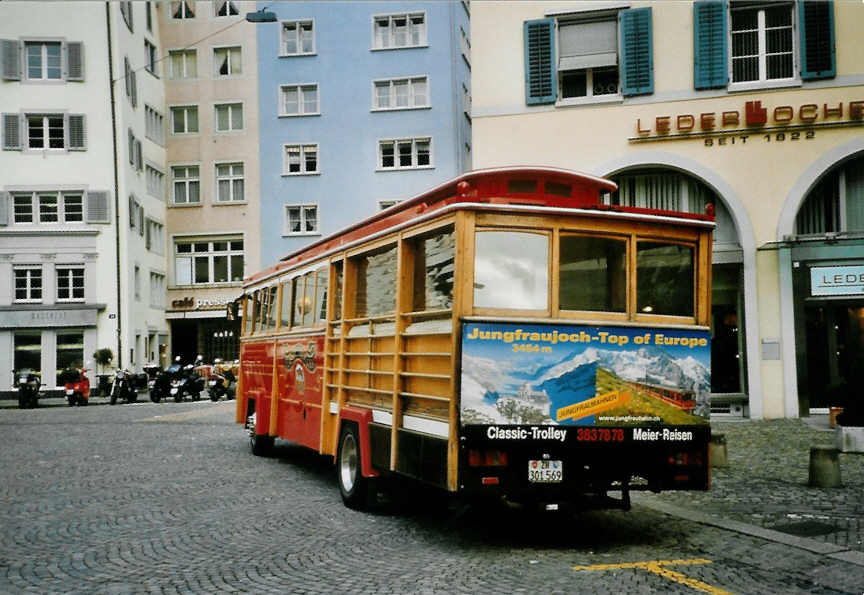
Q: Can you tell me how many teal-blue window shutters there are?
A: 4